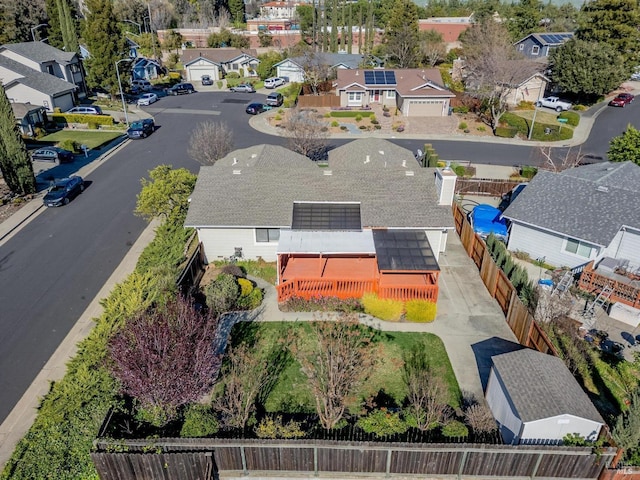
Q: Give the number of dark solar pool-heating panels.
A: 2